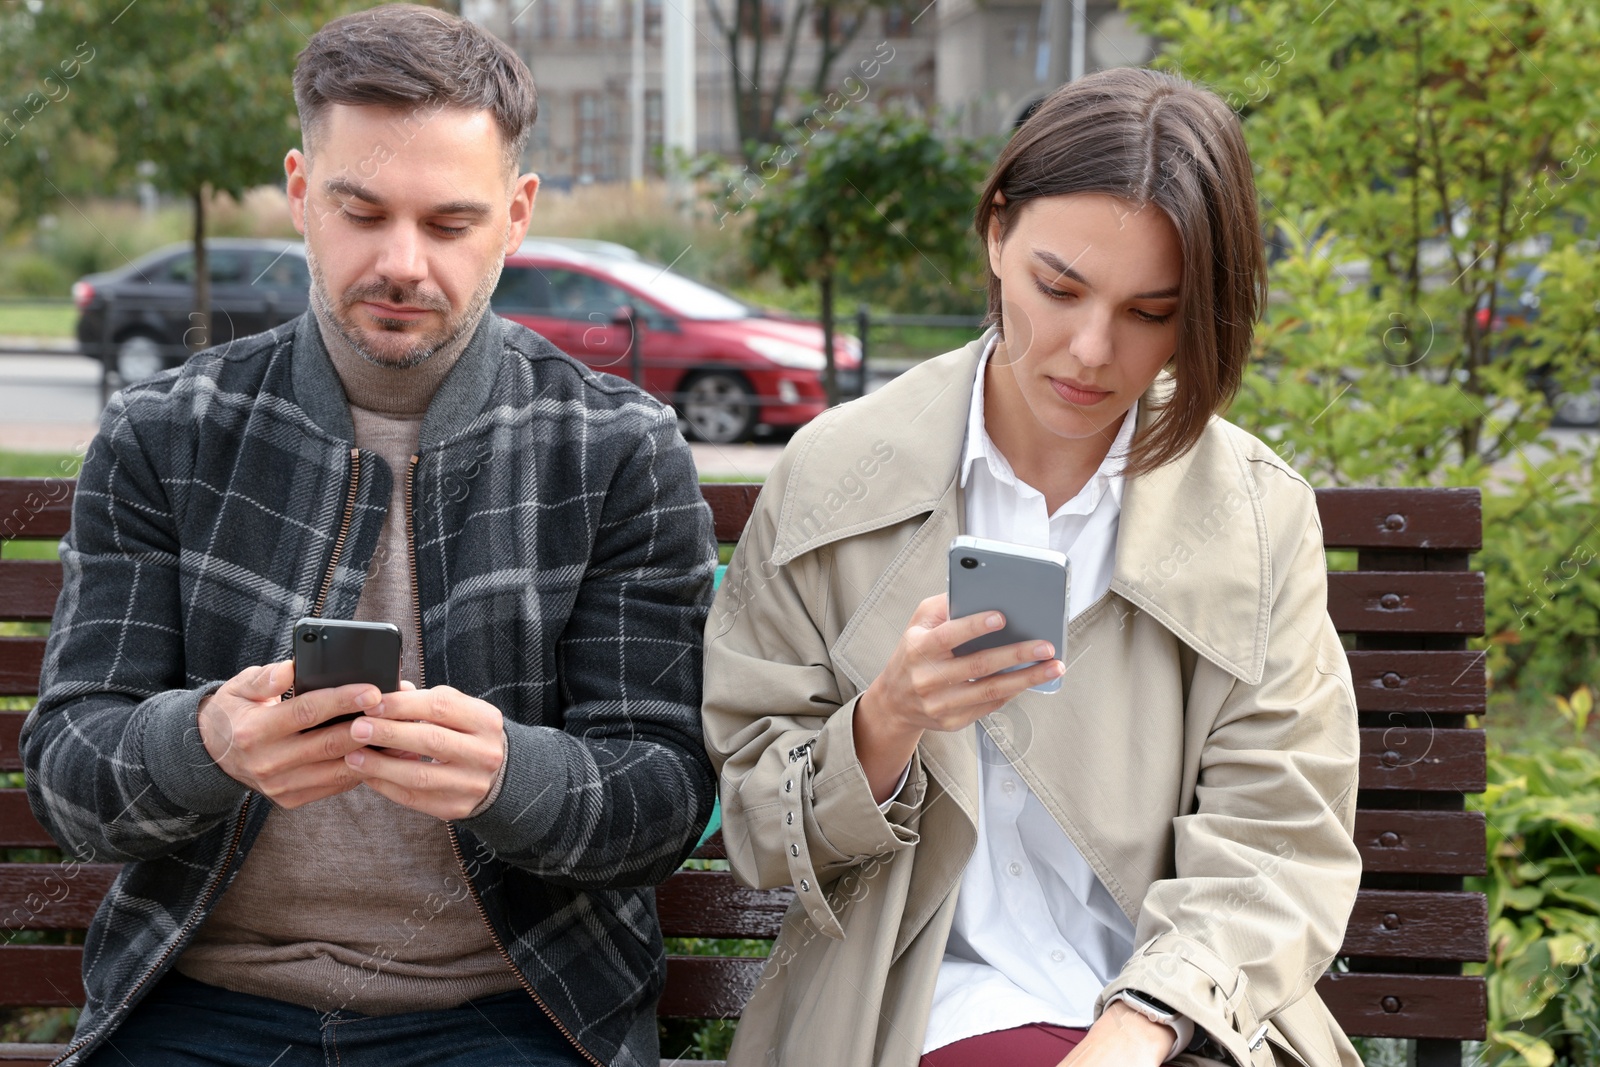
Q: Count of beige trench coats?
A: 1